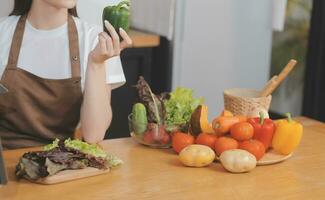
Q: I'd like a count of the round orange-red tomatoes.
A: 5